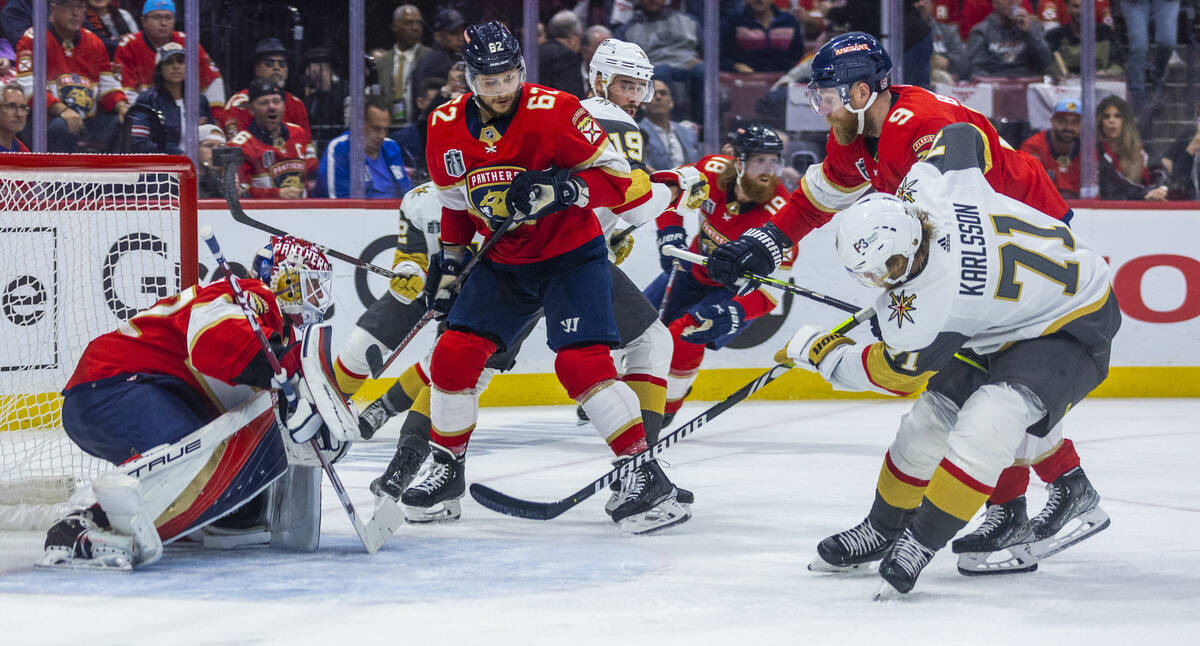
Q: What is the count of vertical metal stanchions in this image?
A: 7